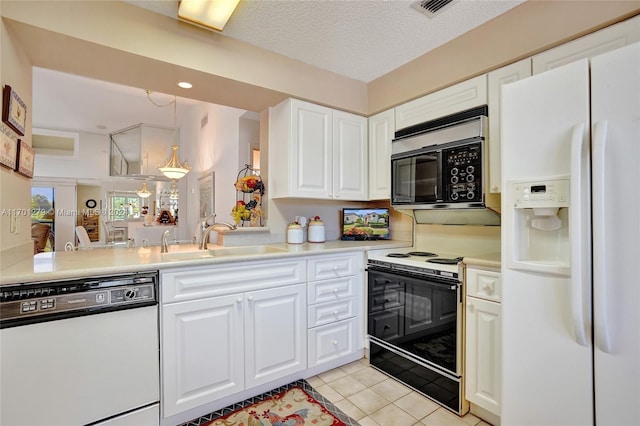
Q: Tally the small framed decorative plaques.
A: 3